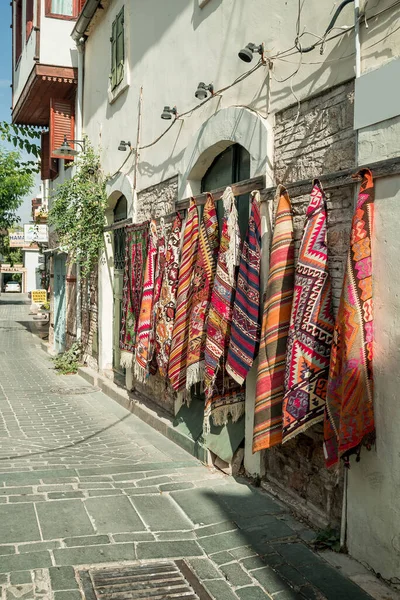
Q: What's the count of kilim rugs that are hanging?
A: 11